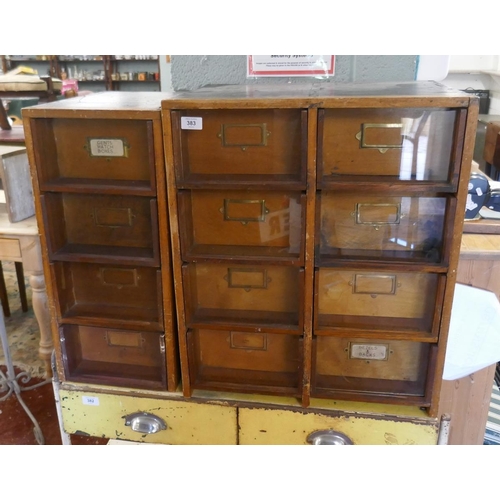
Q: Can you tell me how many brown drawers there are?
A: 12